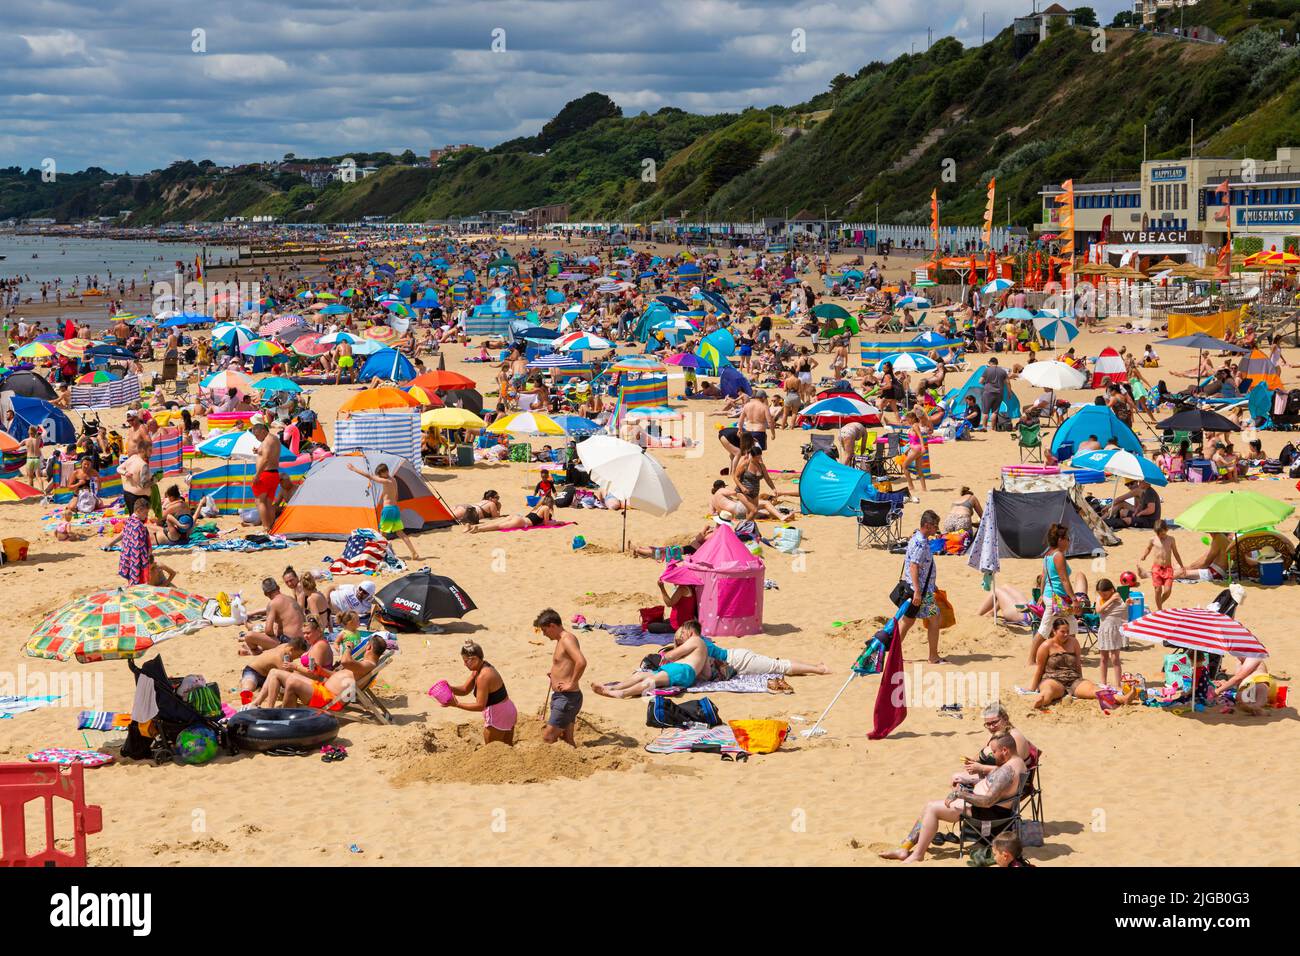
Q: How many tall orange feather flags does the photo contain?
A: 4